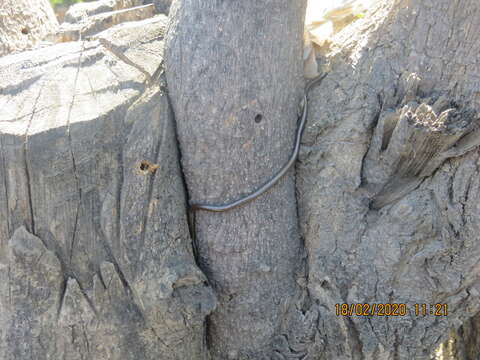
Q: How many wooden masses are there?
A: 3